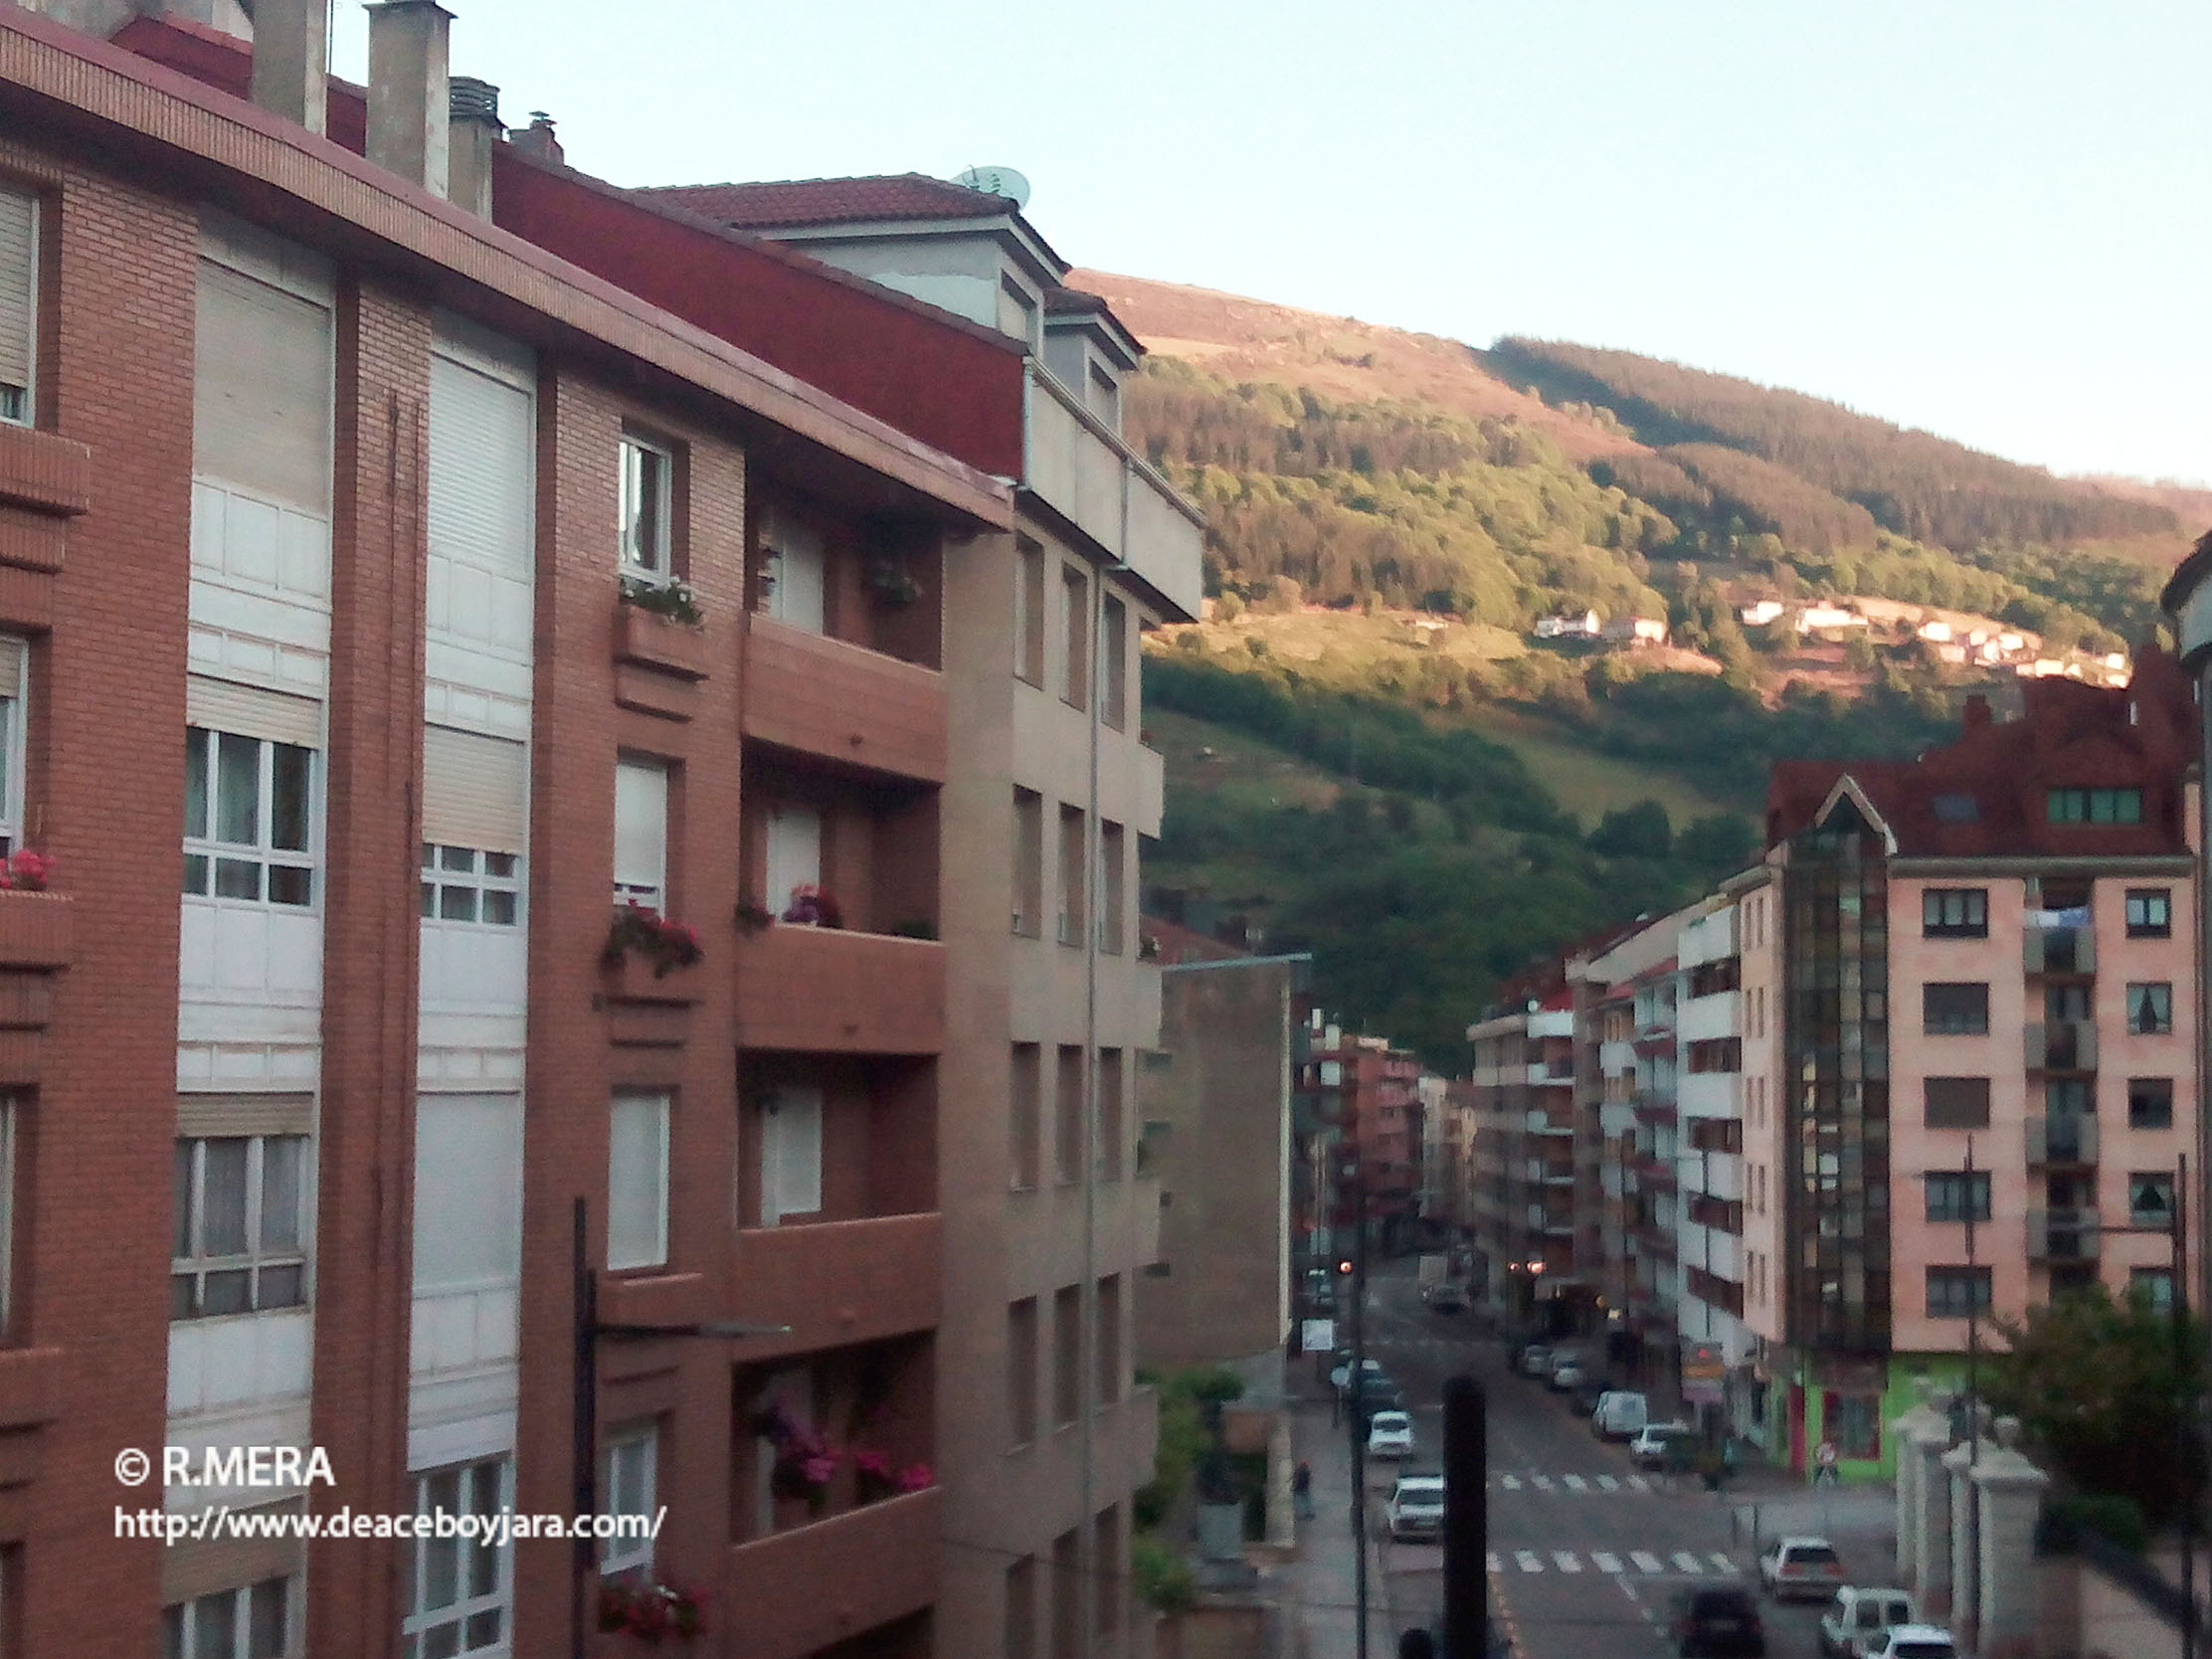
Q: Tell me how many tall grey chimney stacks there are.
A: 3